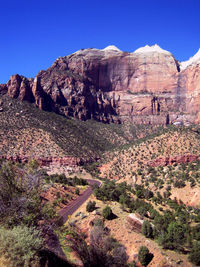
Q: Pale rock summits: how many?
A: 3